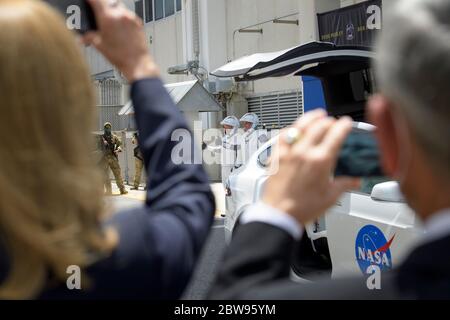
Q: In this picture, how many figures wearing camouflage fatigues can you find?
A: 2